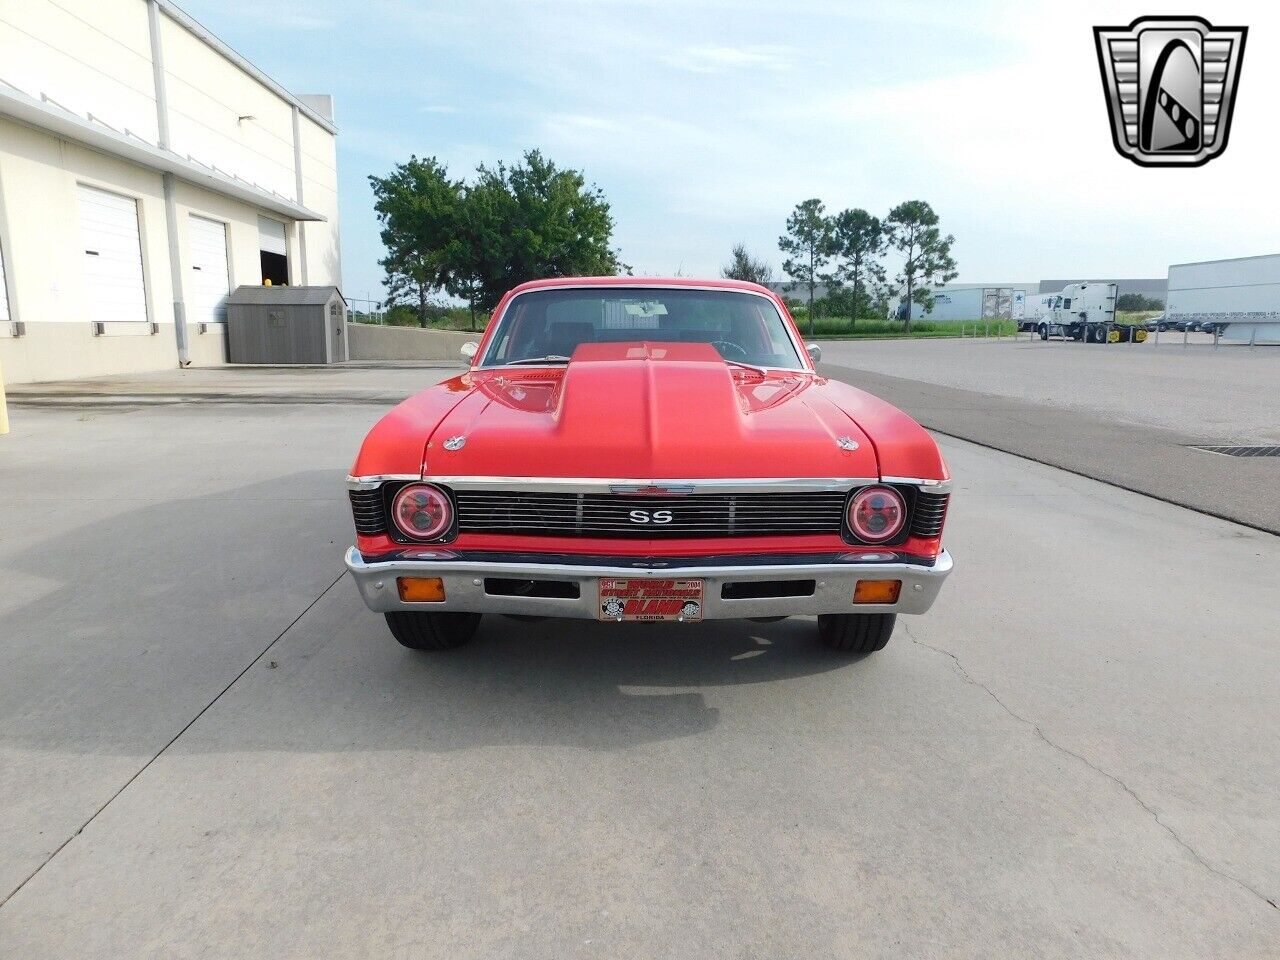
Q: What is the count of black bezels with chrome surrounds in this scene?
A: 2